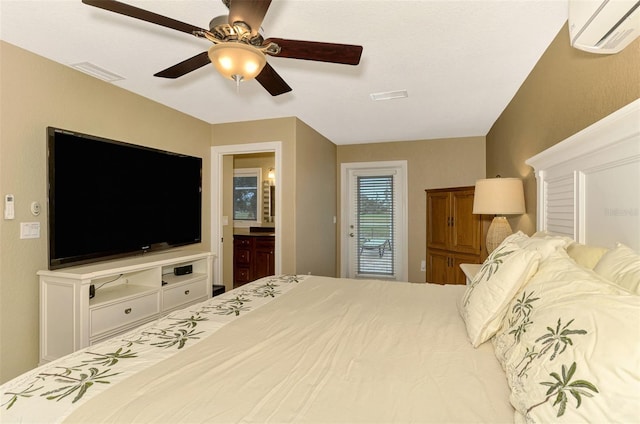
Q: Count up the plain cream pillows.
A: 2